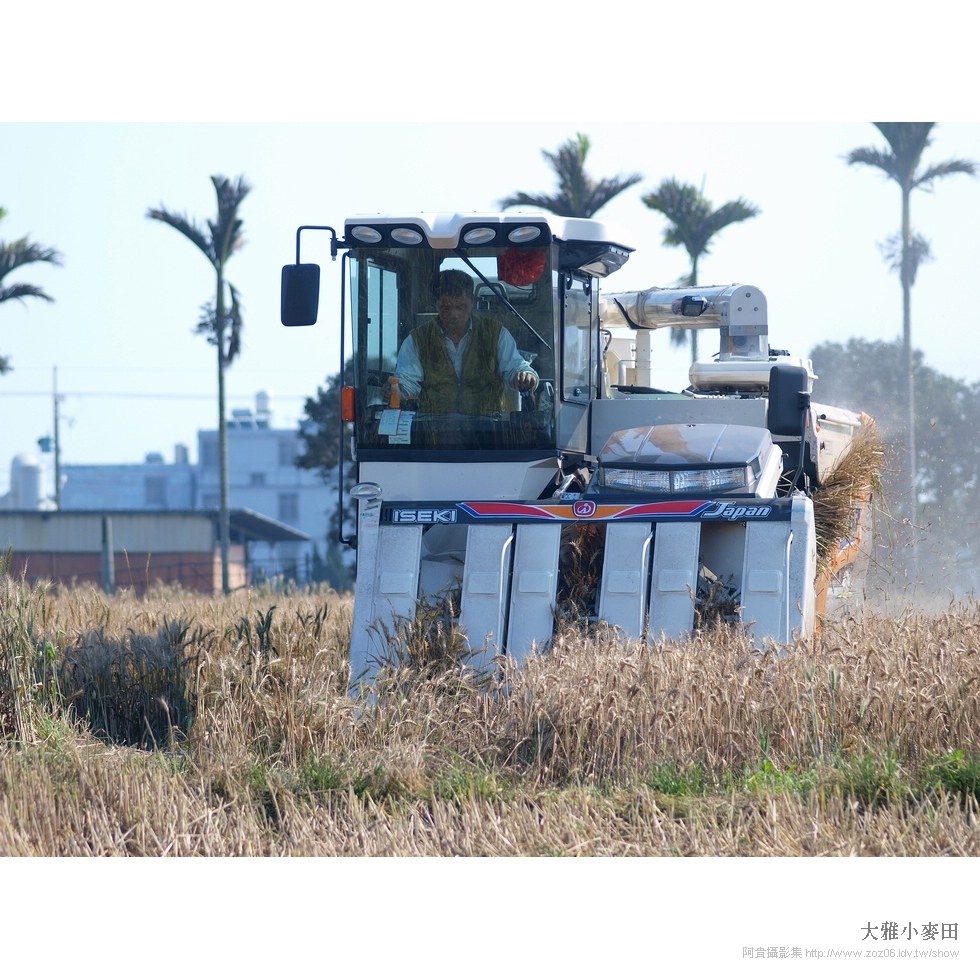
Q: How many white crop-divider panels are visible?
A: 6